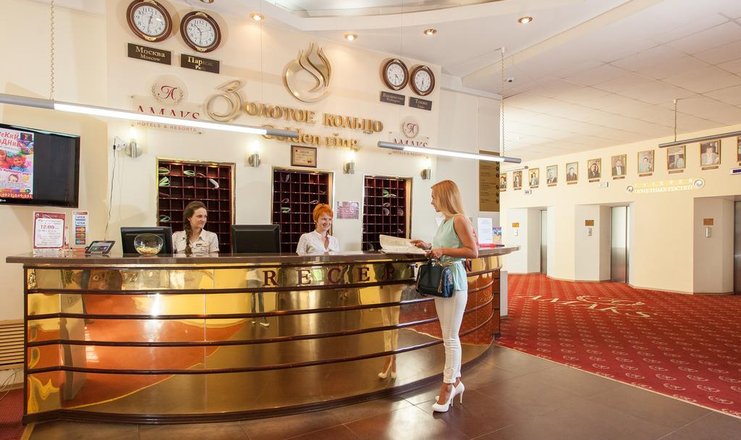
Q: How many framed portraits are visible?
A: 11